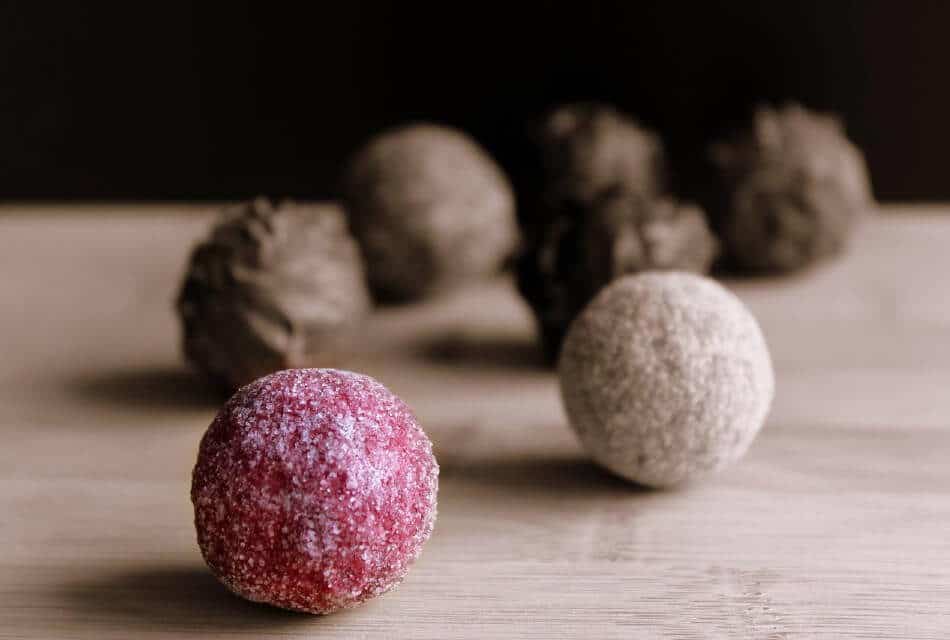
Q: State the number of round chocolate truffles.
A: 7